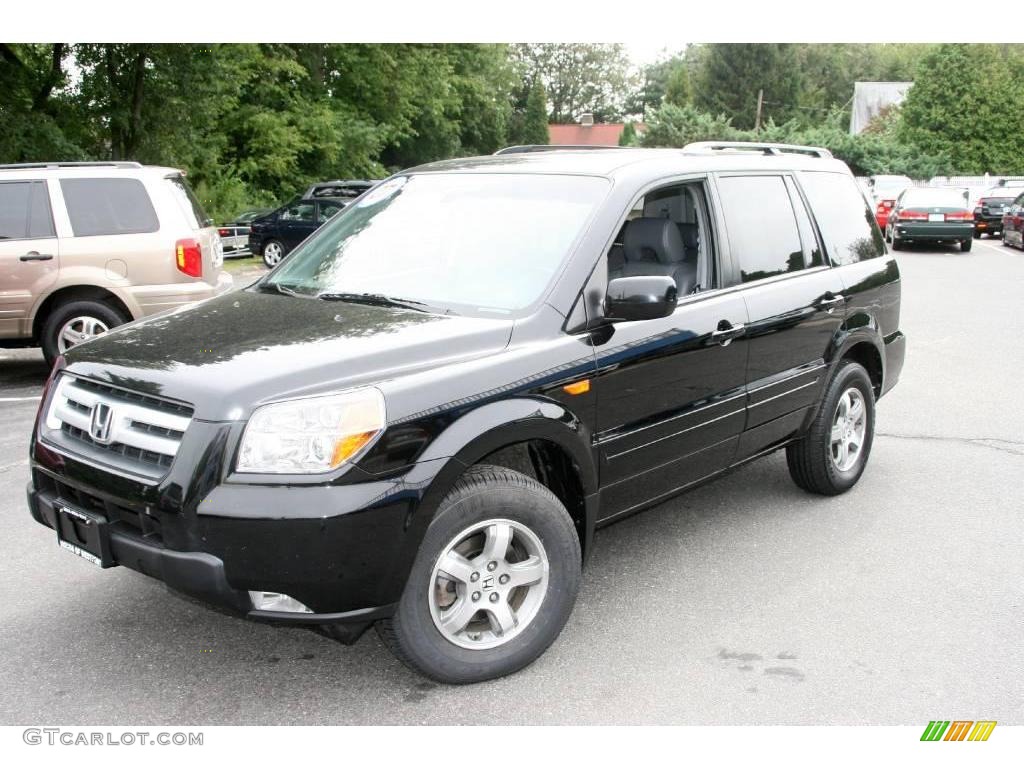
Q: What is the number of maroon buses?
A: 0